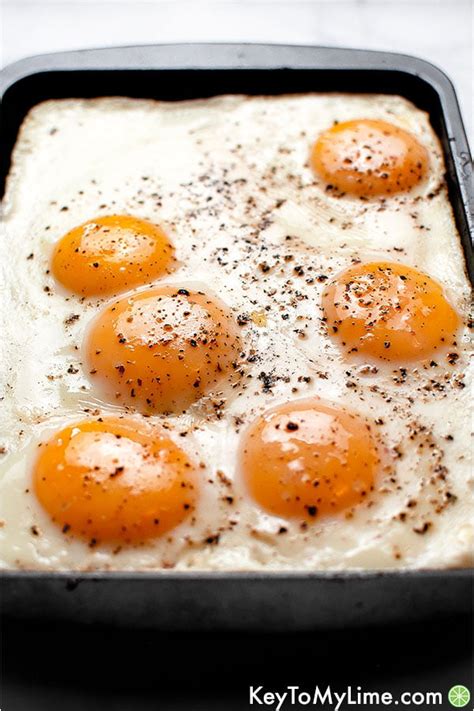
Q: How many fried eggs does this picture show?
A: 6